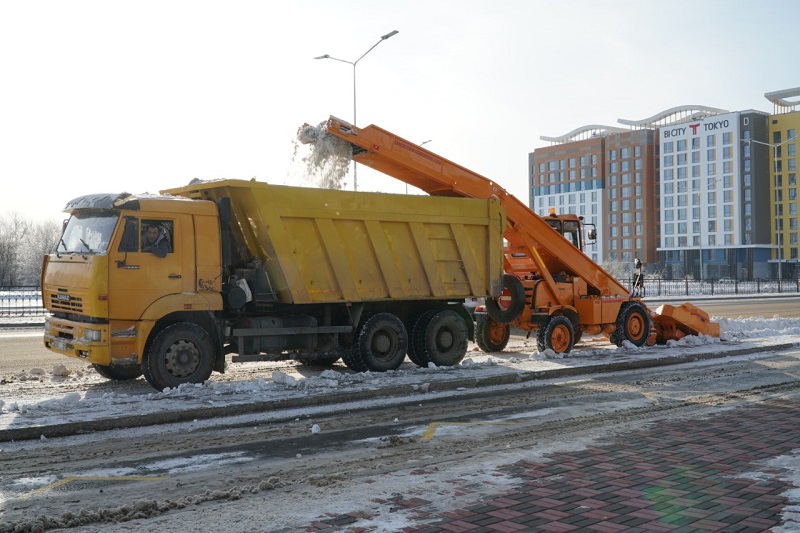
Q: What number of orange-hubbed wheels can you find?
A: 3